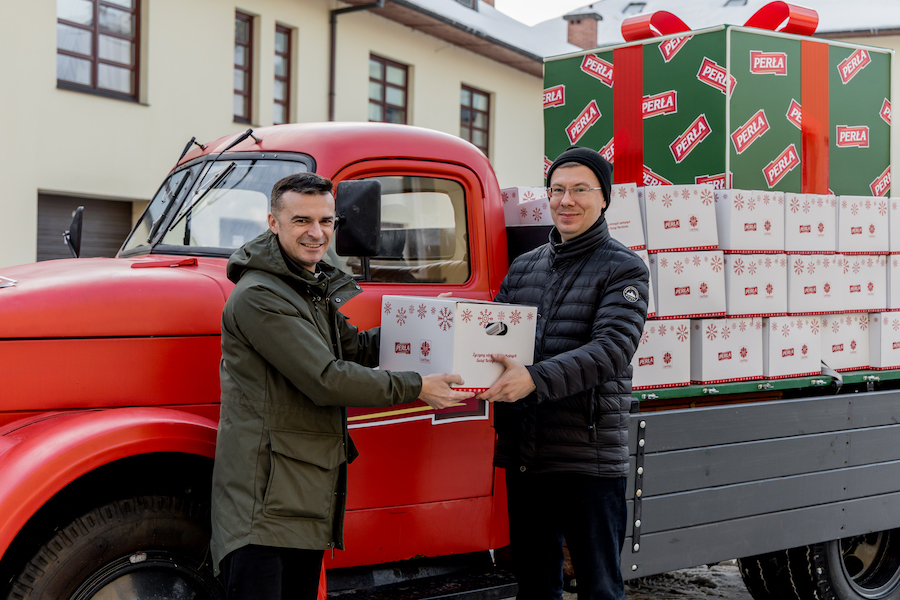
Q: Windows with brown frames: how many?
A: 5